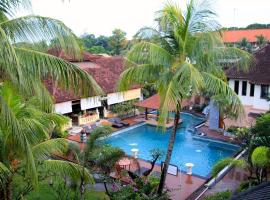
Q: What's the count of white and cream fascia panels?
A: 4